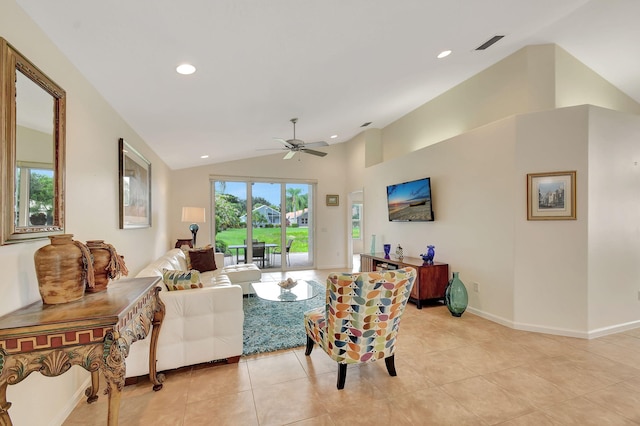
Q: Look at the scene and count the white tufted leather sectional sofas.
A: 1